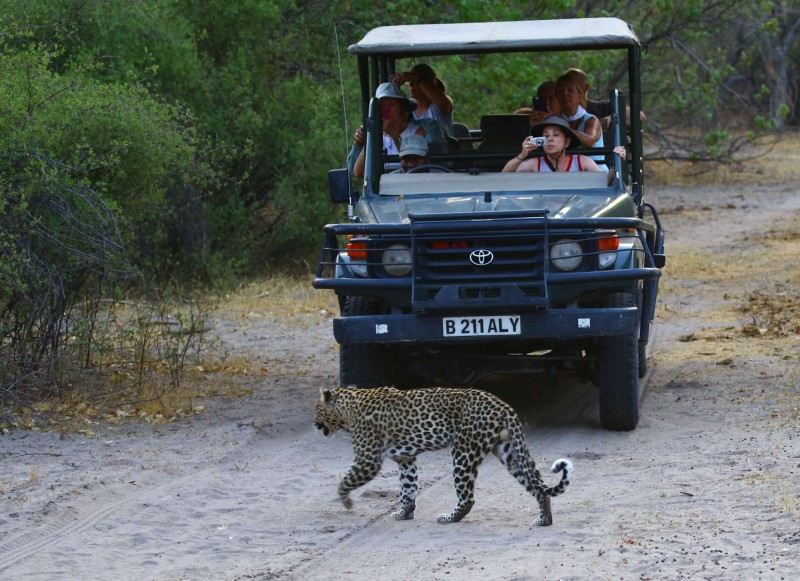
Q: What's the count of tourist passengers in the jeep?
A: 6